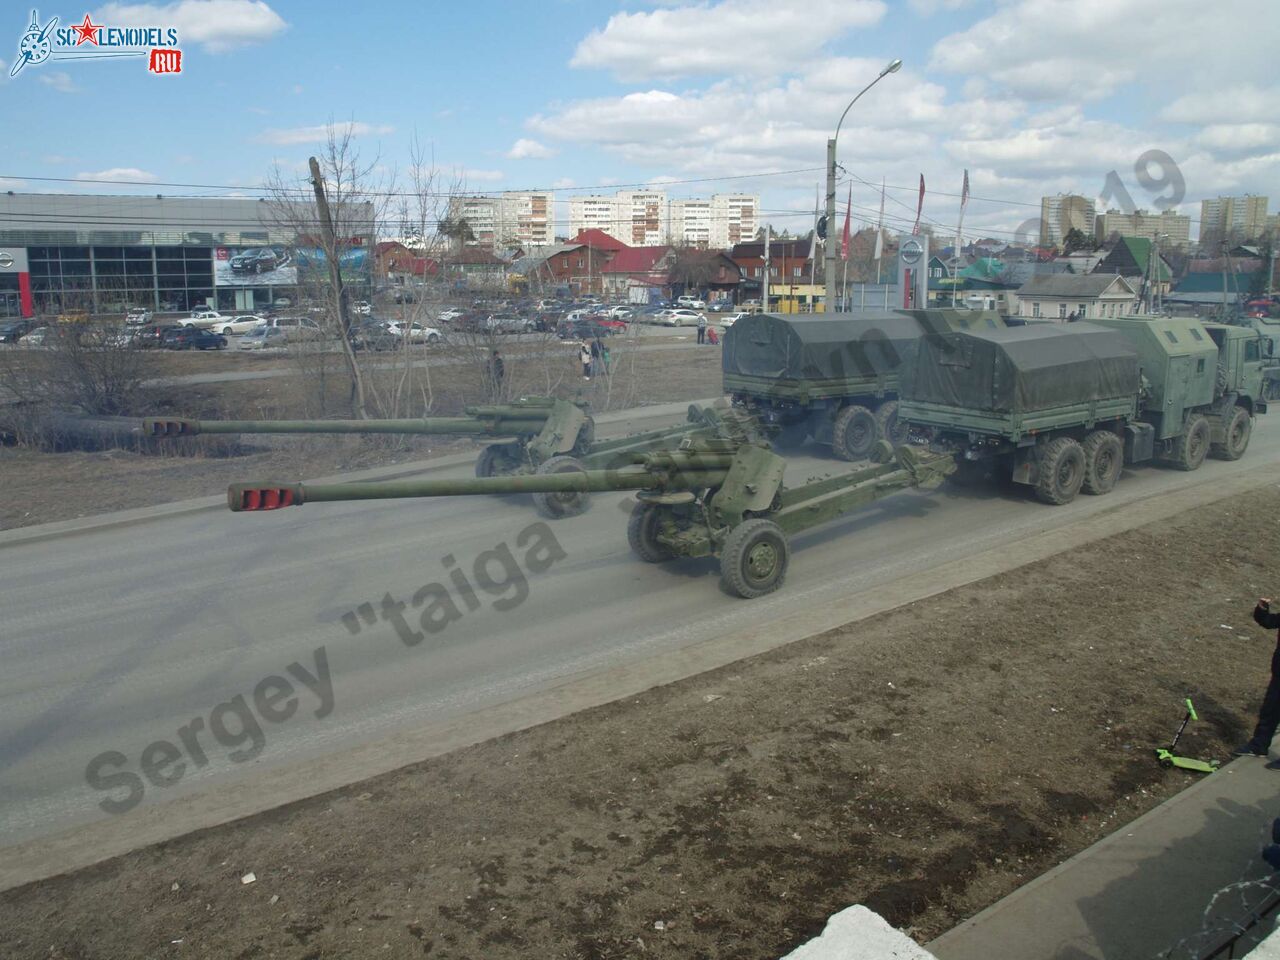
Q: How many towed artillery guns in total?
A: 2